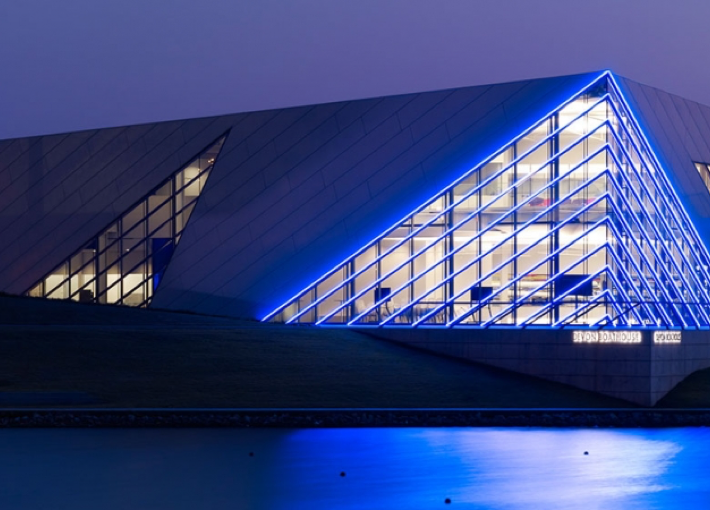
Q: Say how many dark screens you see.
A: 3